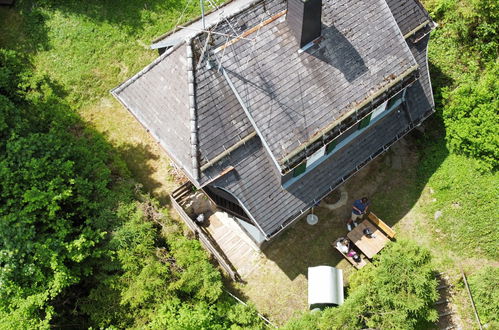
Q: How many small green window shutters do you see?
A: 4